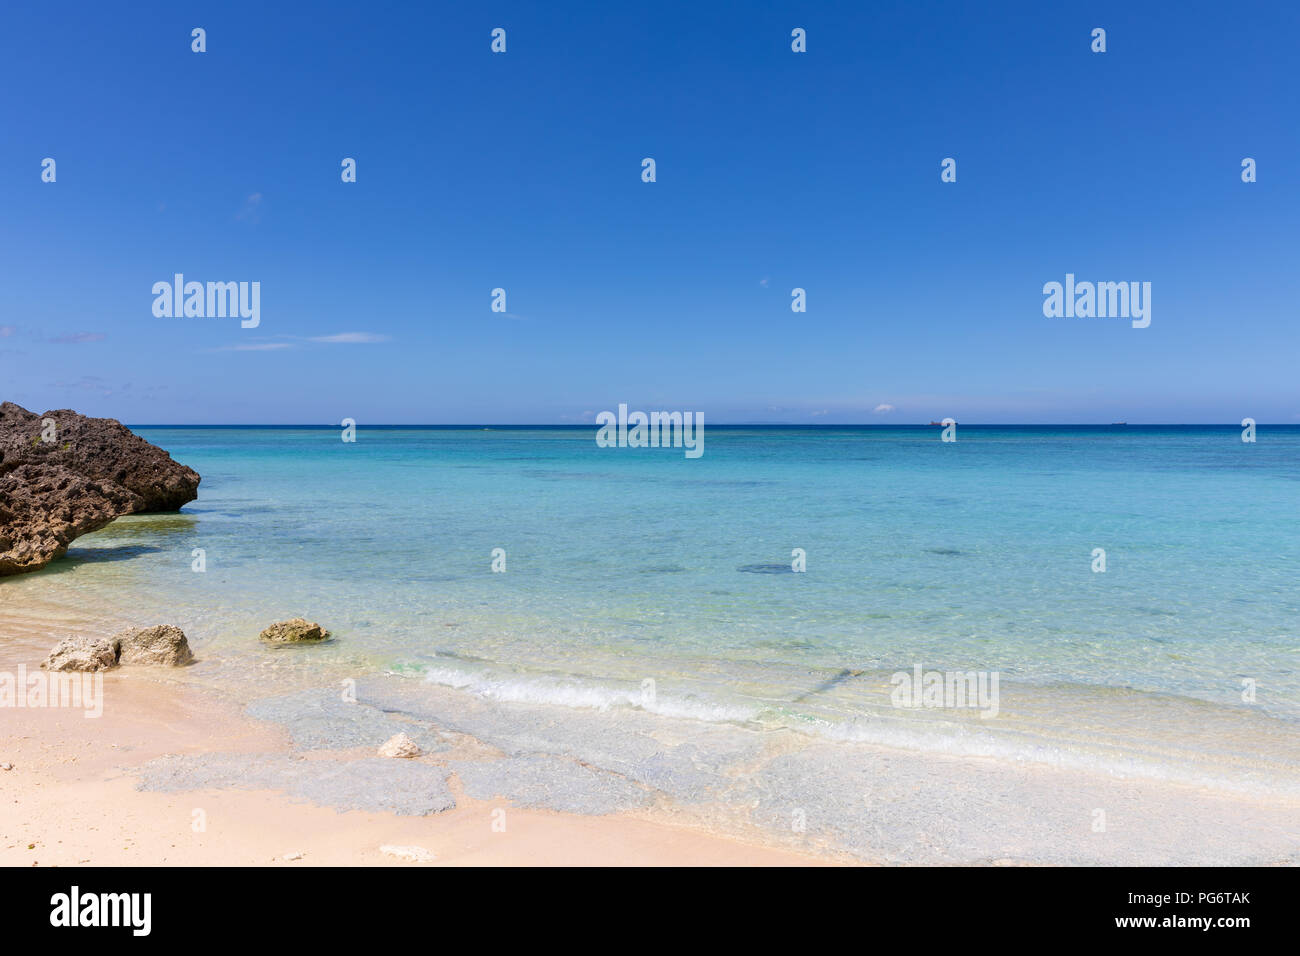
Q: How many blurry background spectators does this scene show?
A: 0